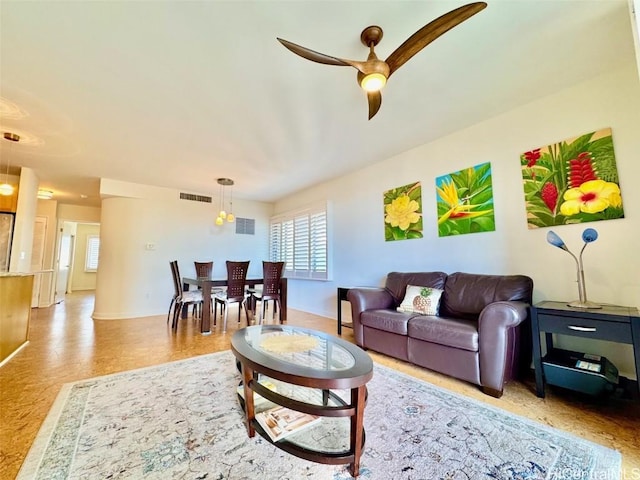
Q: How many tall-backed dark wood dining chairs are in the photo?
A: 4